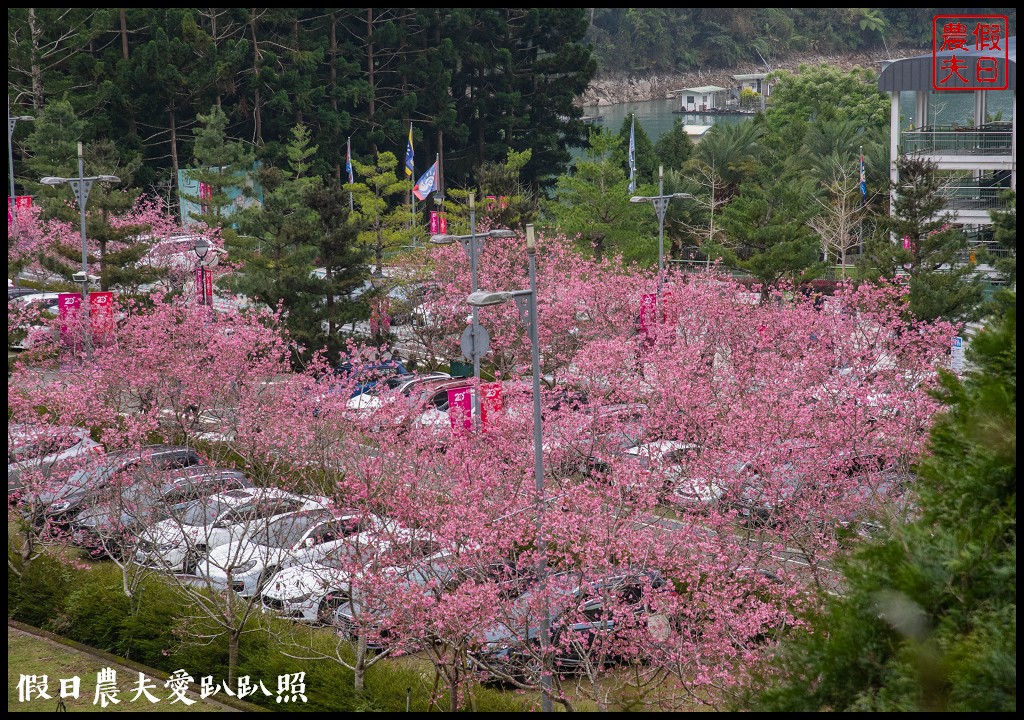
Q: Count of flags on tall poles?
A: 5